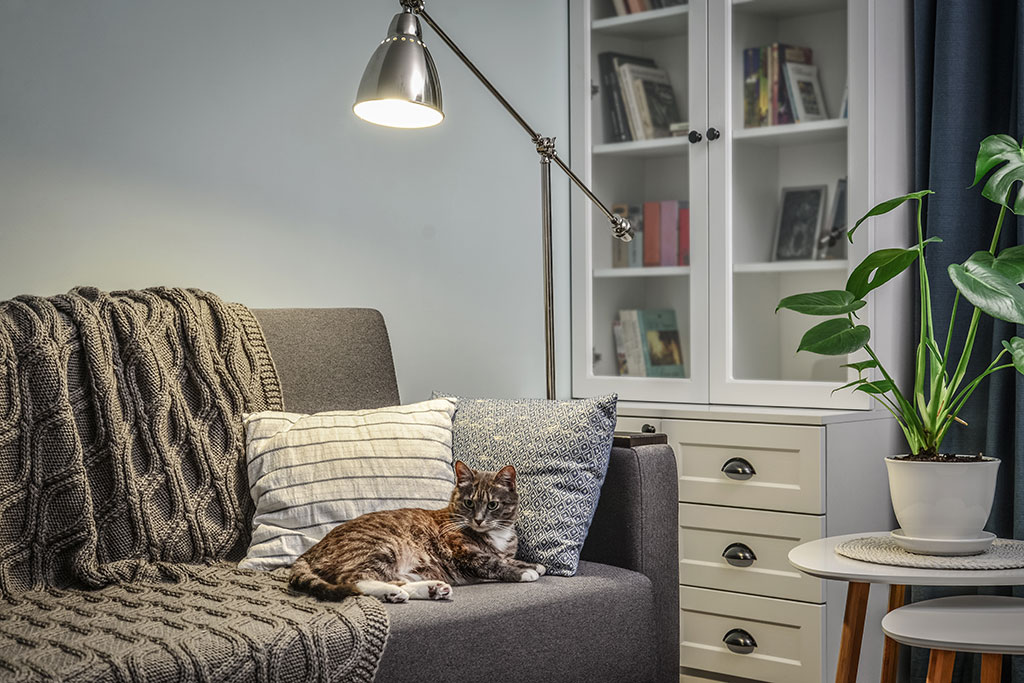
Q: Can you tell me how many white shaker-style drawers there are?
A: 3